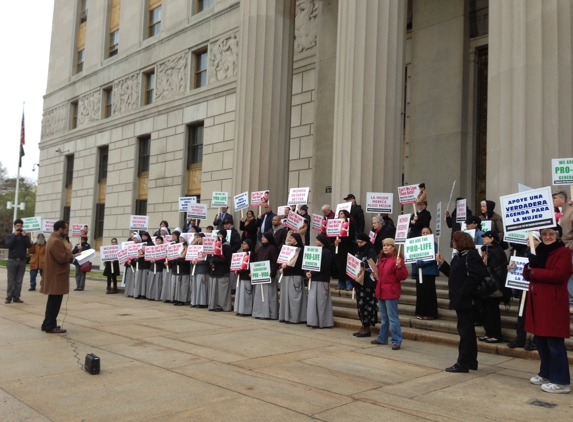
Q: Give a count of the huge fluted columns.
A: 3